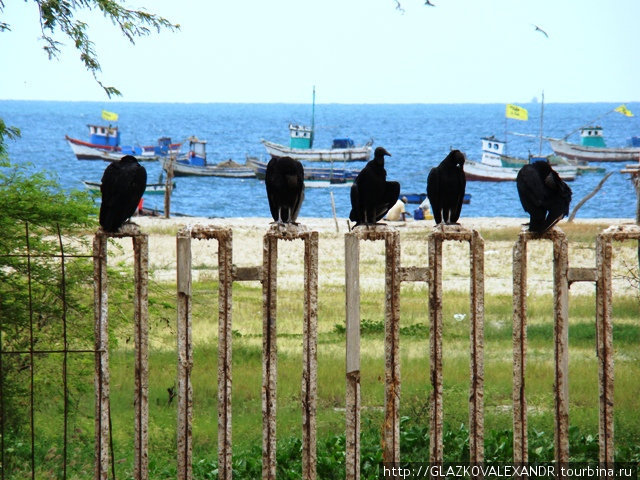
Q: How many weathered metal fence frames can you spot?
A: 7